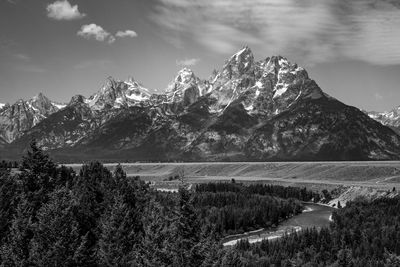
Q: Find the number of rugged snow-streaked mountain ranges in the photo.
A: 1